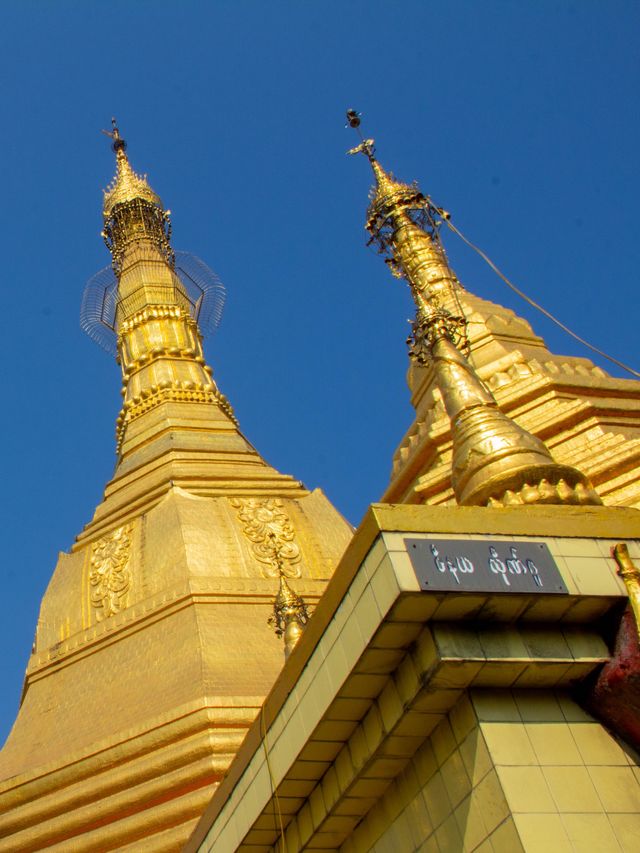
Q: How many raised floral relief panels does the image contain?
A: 2